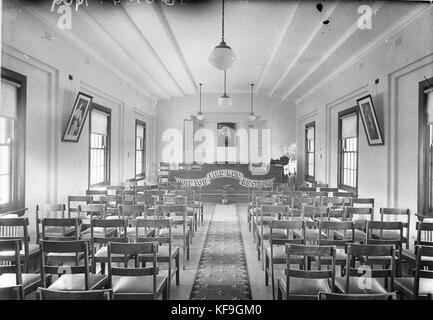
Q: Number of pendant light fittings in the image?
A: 4